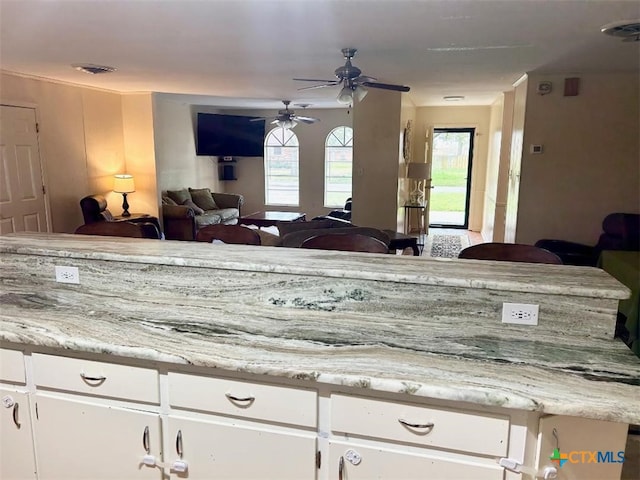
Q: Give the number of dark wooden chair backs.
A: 4